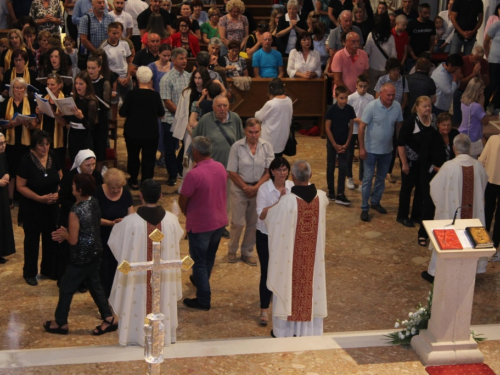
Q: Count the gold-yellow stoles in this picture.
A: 4